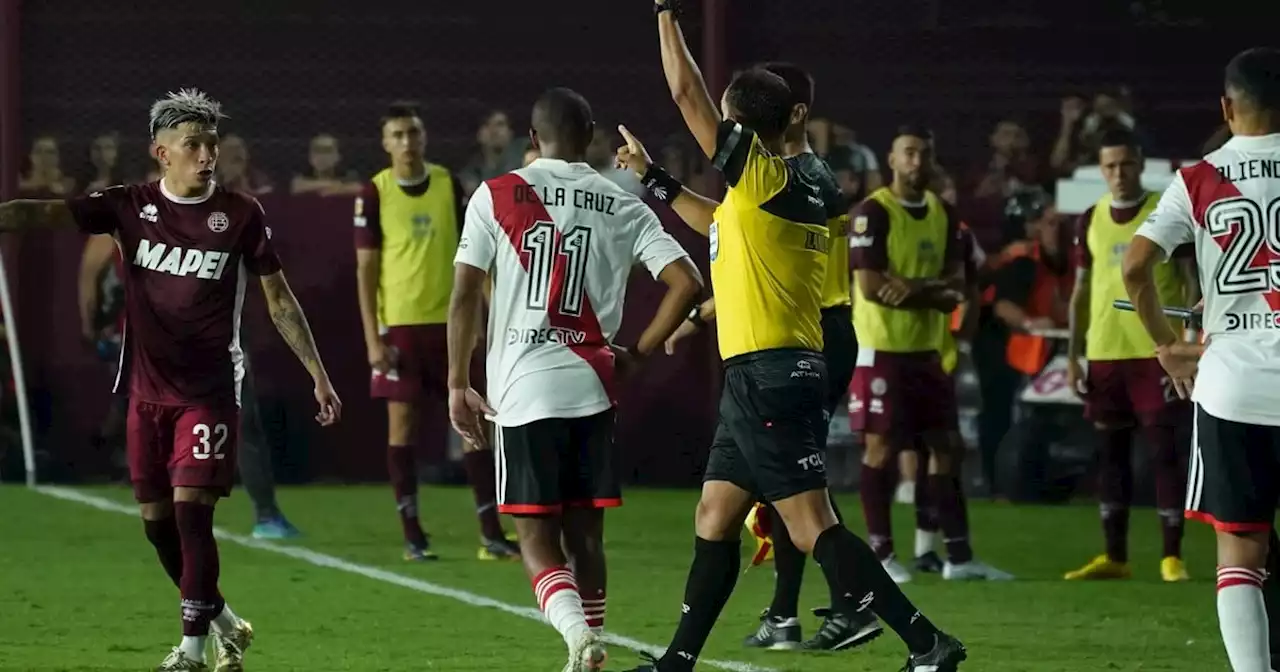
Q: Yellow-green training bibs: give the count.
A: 3